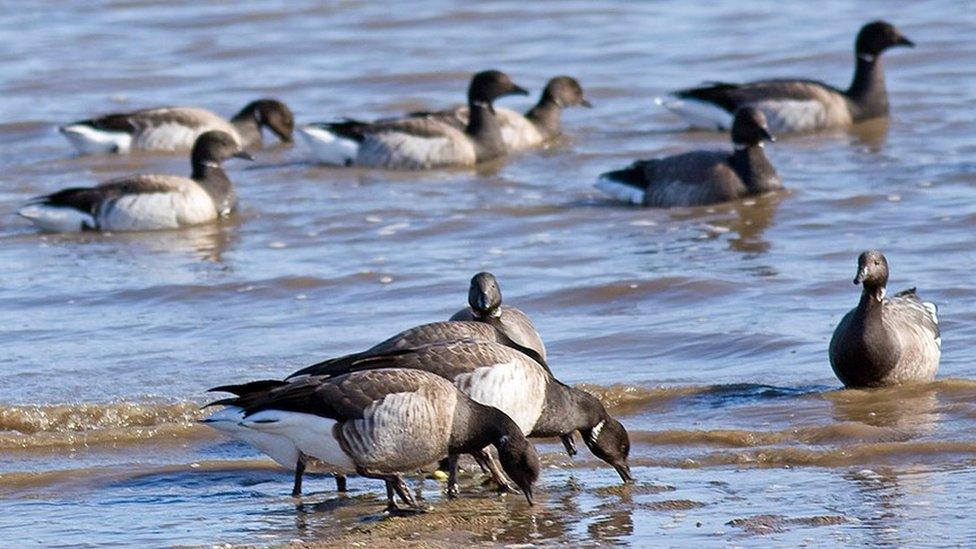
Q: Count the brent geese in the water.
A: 11